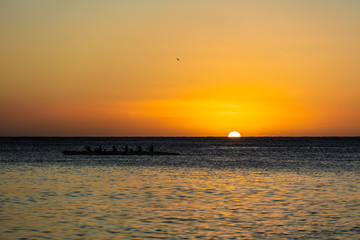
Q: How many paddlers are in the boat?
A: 6